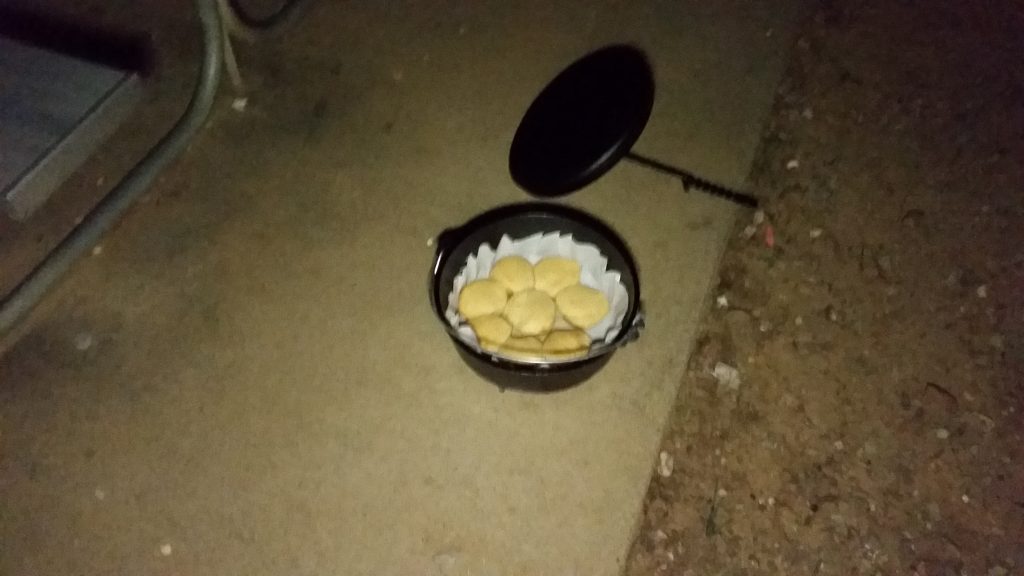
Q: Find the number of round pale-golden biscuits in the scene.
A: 8